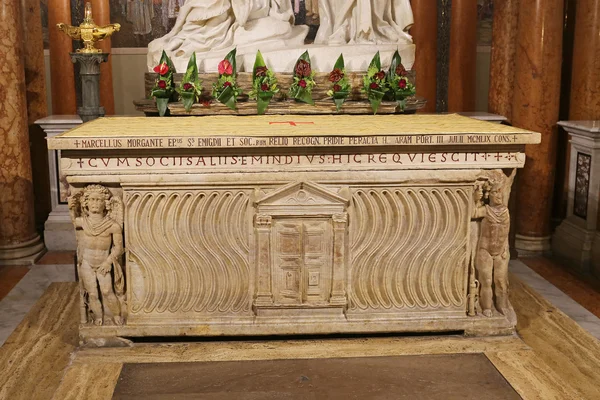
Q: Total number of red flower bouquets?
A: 8